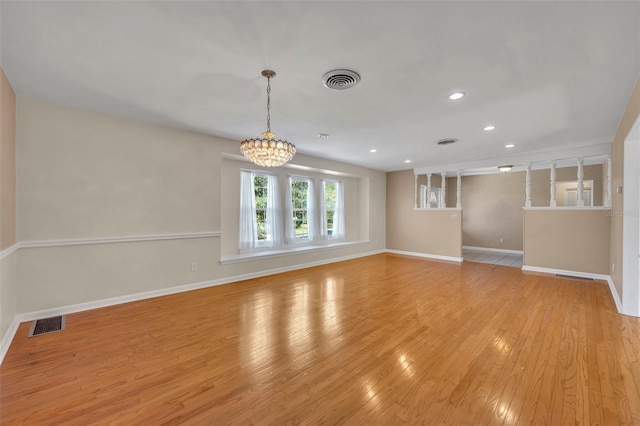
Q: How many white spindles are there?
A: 8